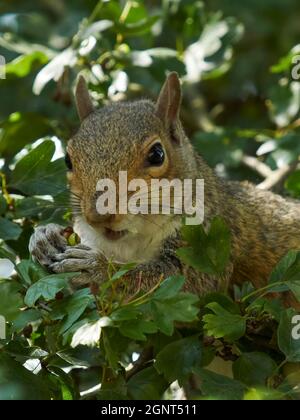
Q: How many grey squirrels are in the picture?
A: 1